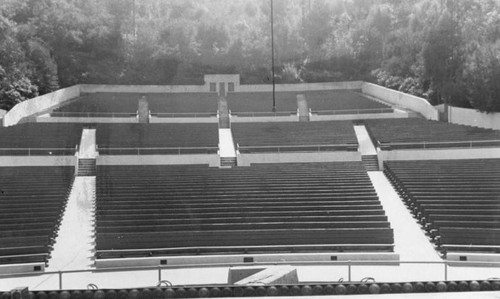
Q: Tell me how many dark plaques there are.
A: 5